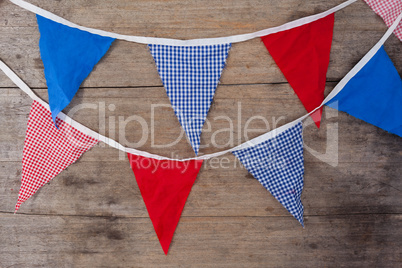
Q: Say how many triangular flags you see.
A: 8